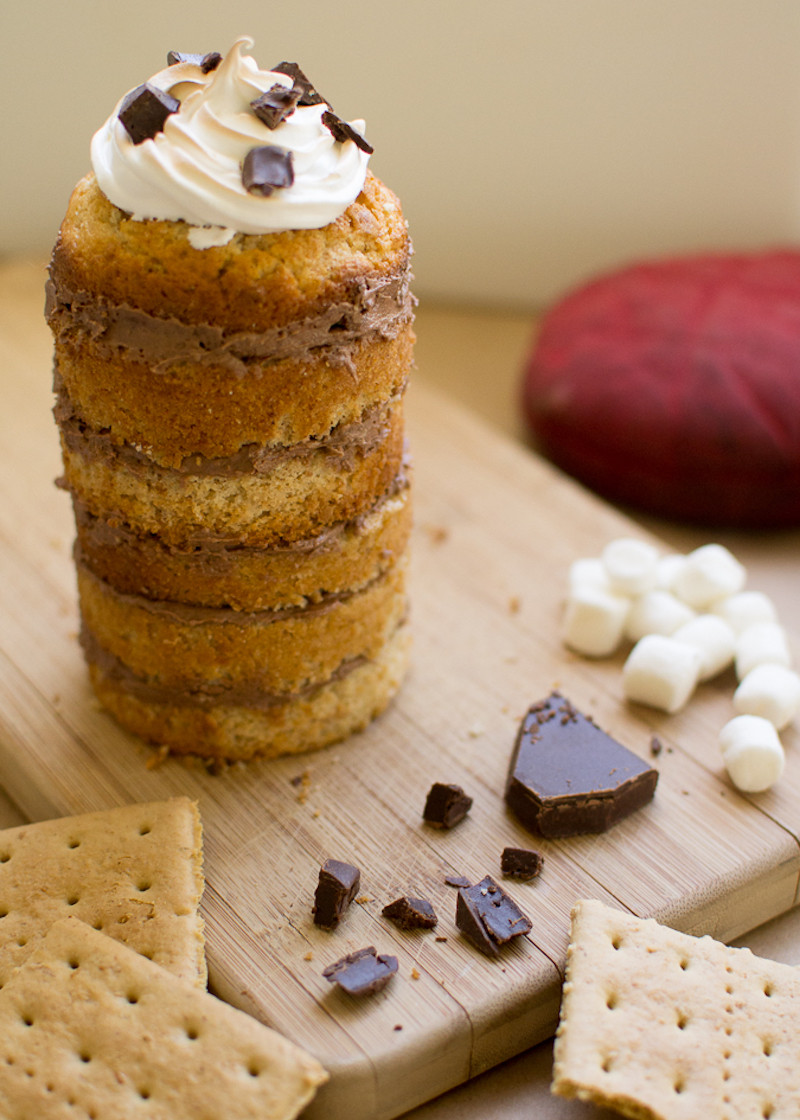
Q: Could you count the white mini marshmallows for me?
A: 12